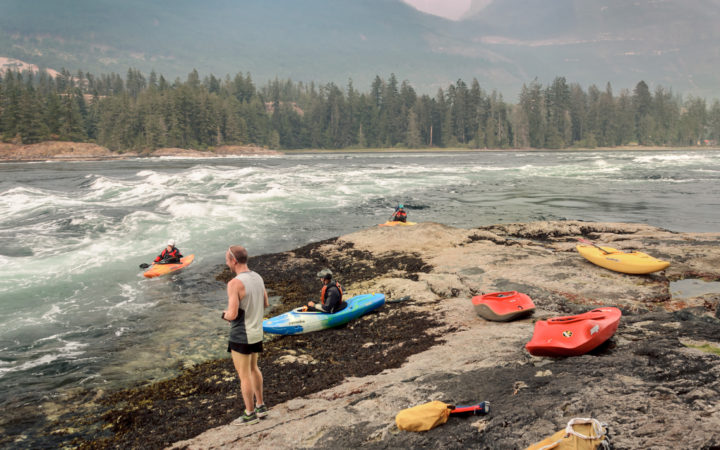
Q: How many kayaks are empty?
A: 3